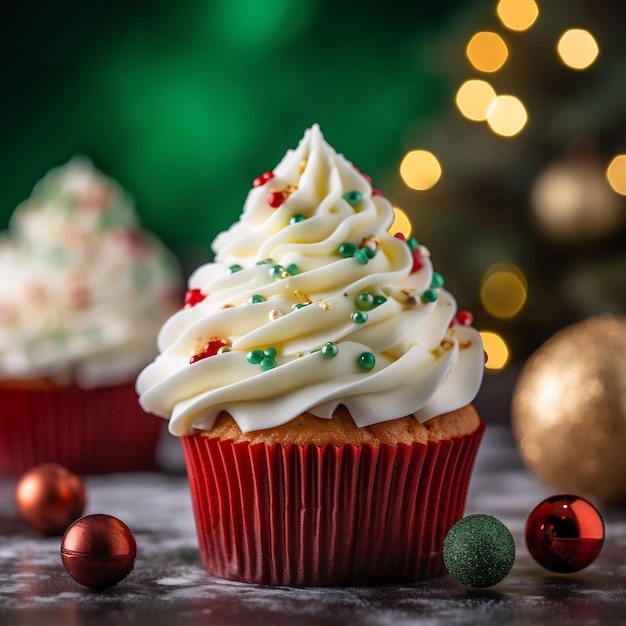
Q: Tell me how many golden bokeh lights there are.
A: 10